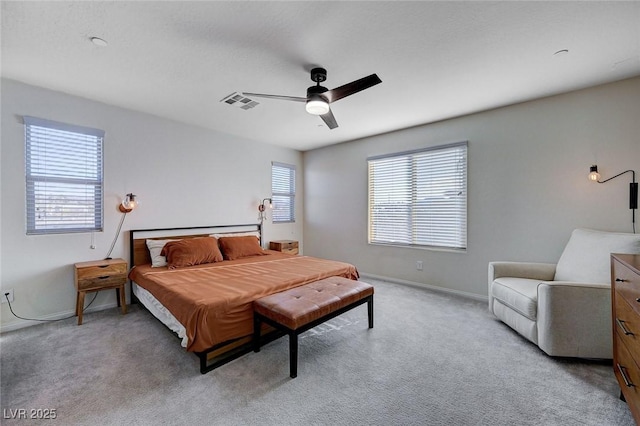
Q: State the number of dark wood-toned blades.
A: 3